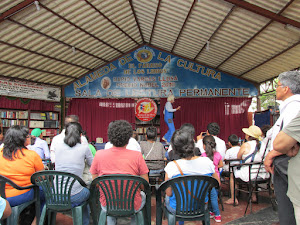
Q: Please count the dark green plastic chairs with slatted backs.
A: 4